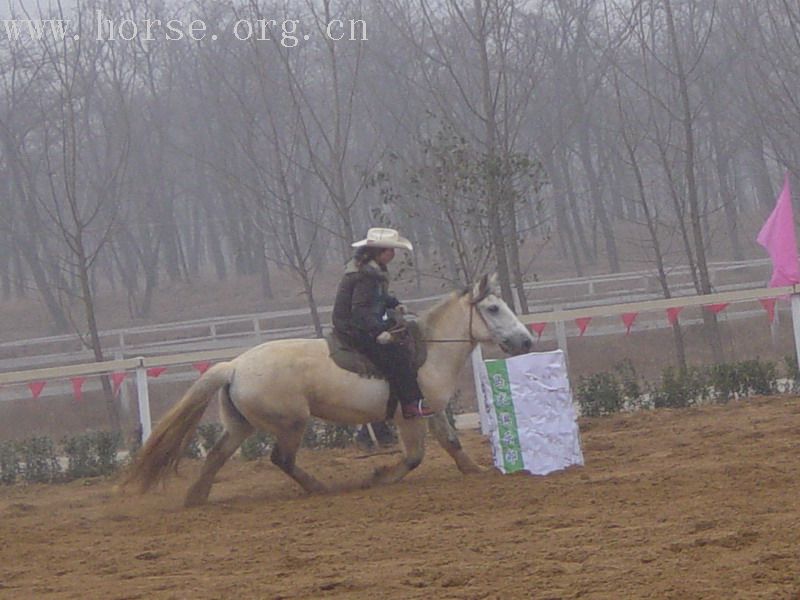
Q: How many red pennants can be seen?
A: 11